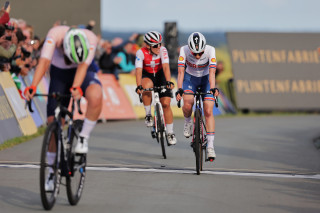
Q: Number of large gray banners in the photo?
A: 1